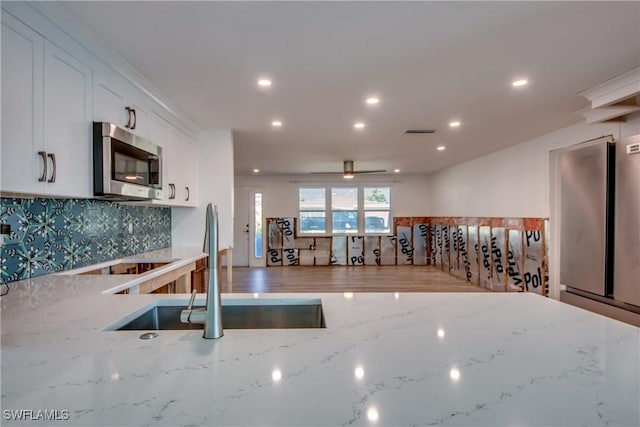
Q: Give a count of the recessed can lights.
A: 9